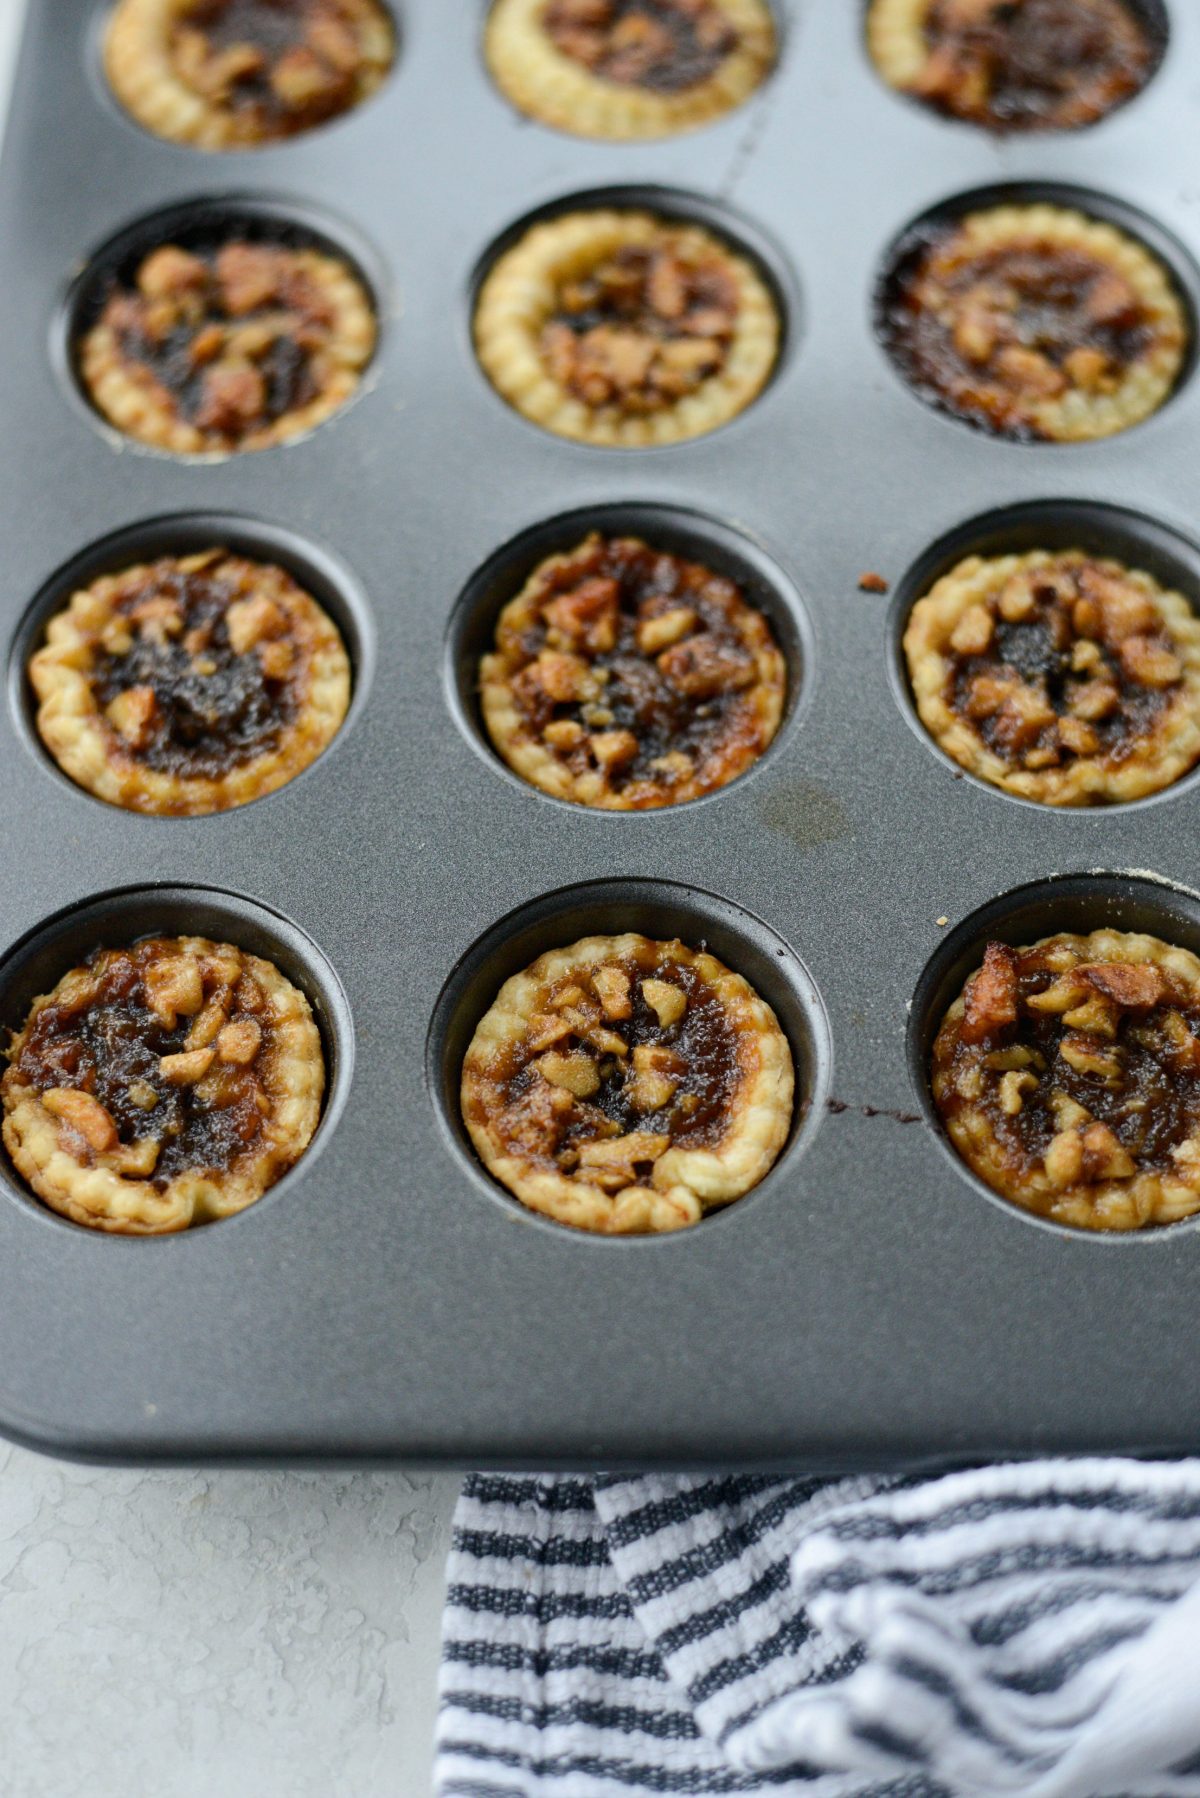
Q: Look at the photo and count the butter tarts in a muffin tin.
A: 12